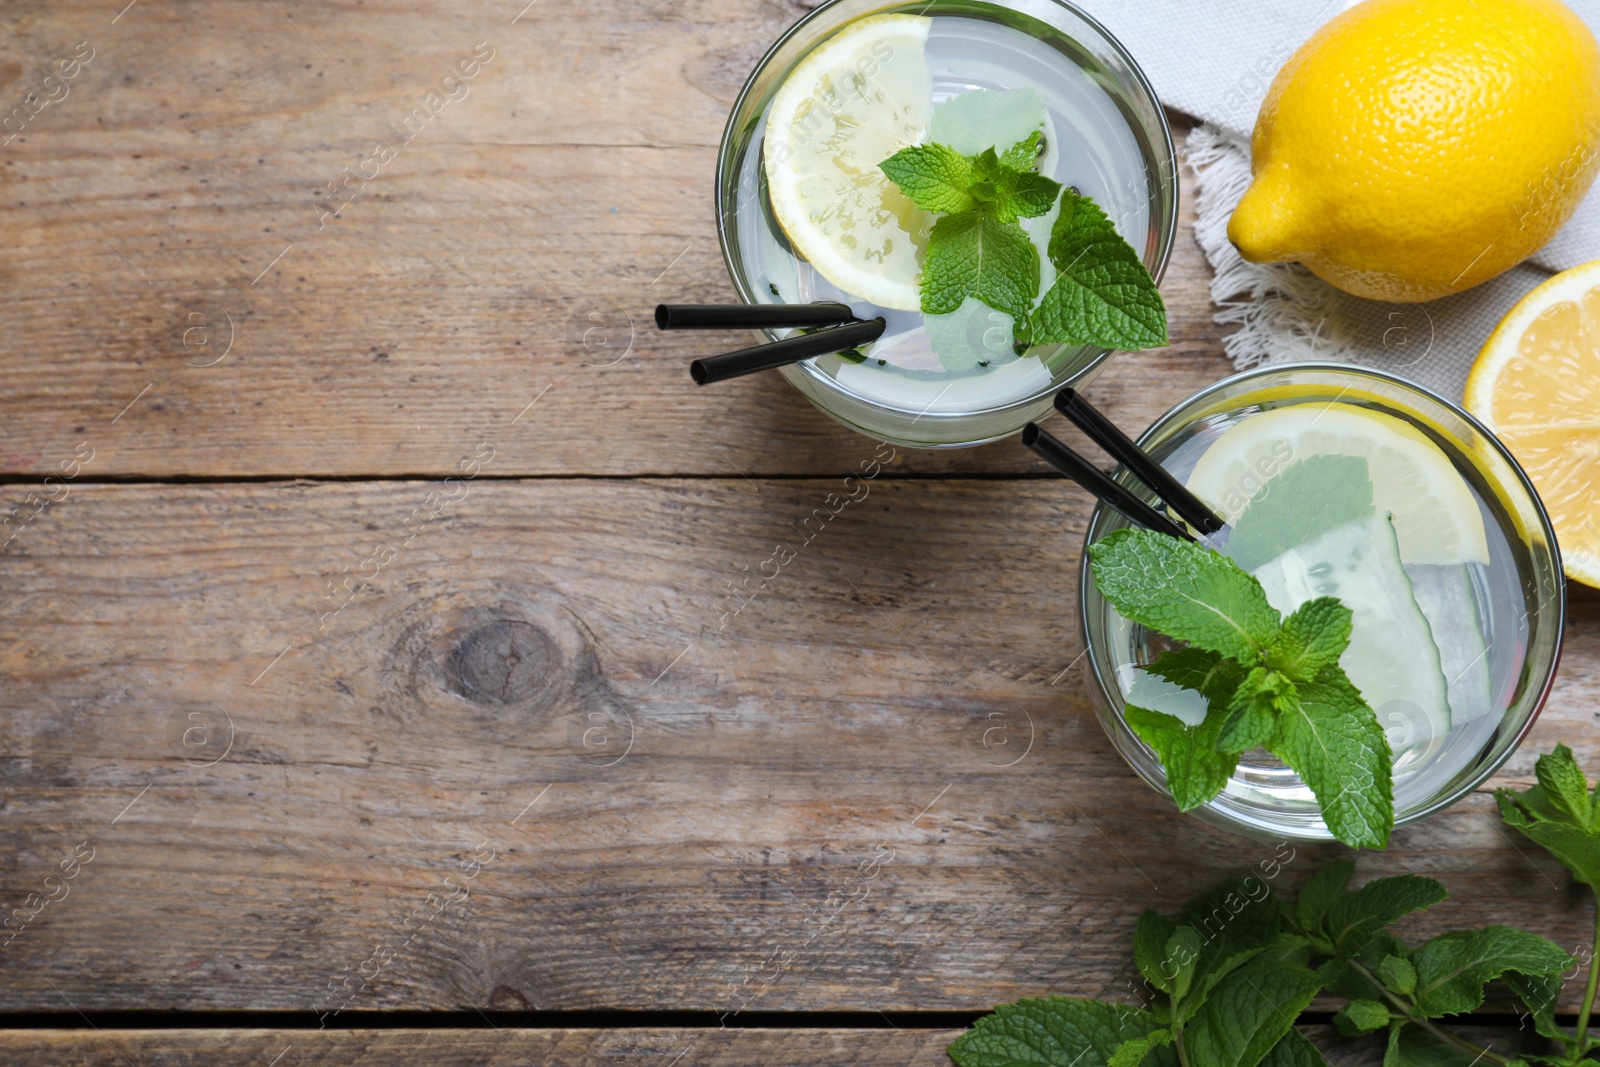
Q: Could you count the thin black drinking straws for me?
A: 4